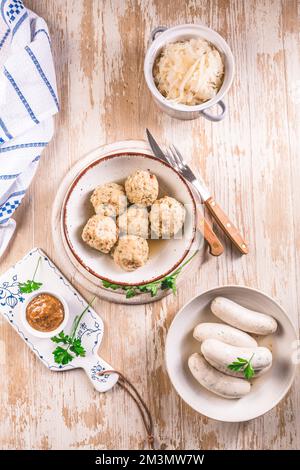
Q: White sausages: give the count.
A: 4